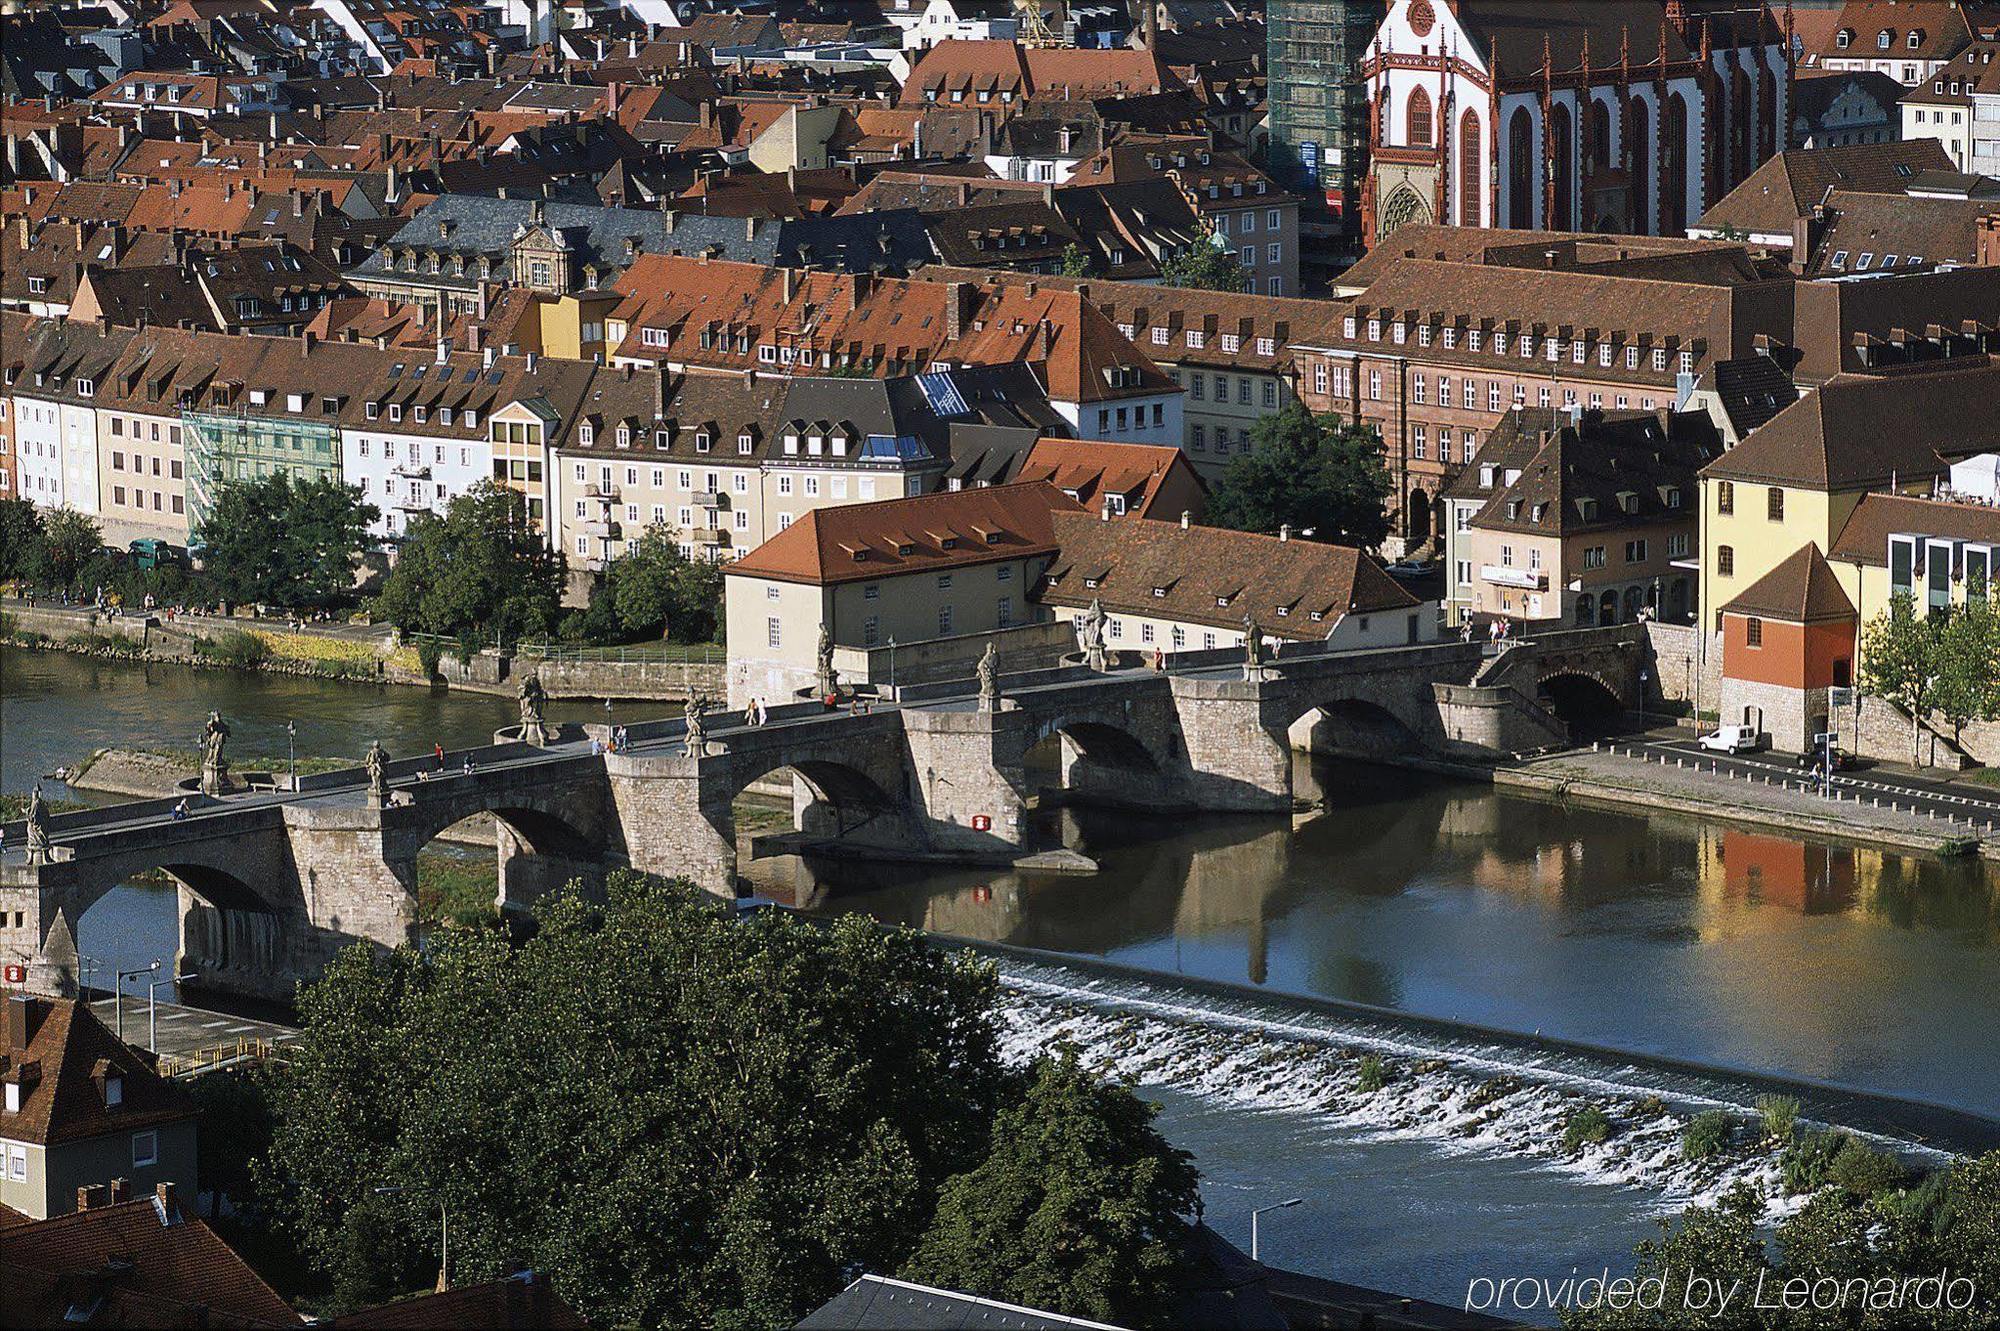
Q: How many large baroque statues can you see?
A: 9